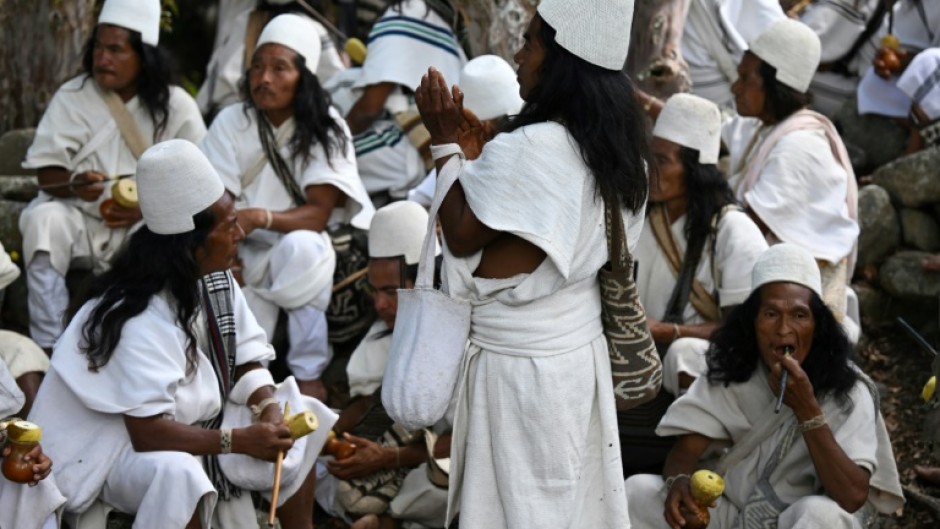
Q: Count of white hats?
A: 9